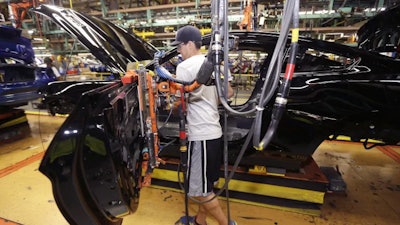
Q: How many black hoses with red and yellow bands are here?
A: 2